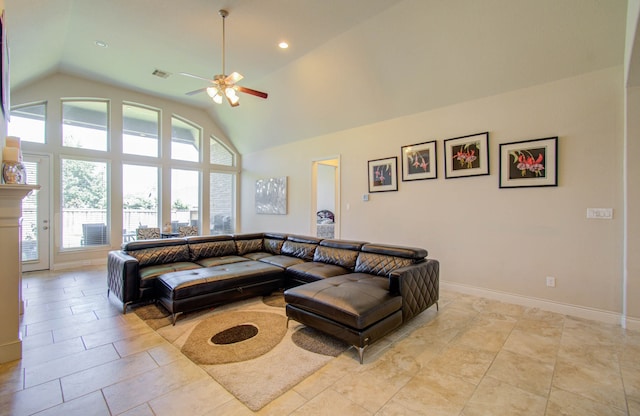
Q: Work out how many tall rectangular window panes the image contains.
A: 4